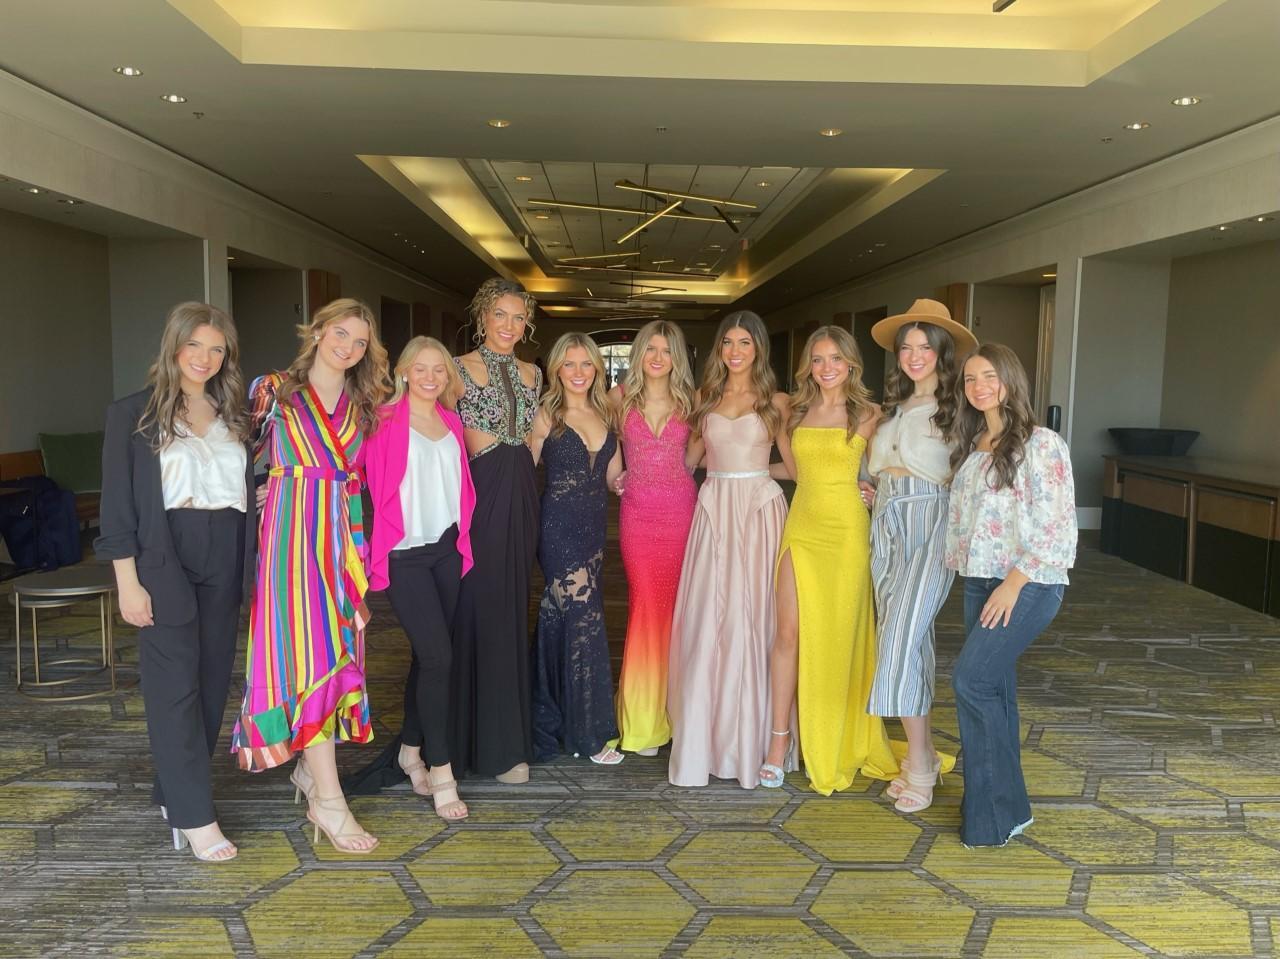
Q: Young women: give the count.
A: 10